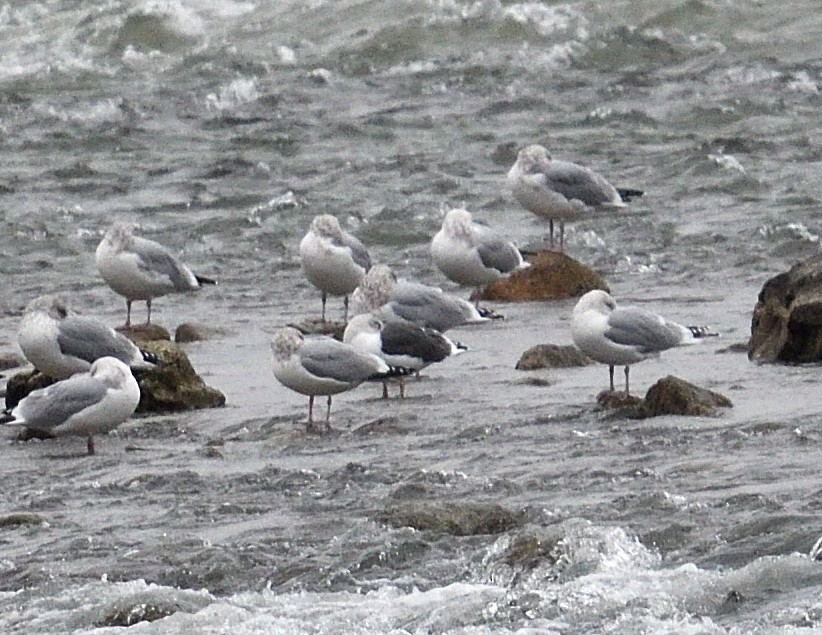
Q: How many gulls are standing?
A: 10